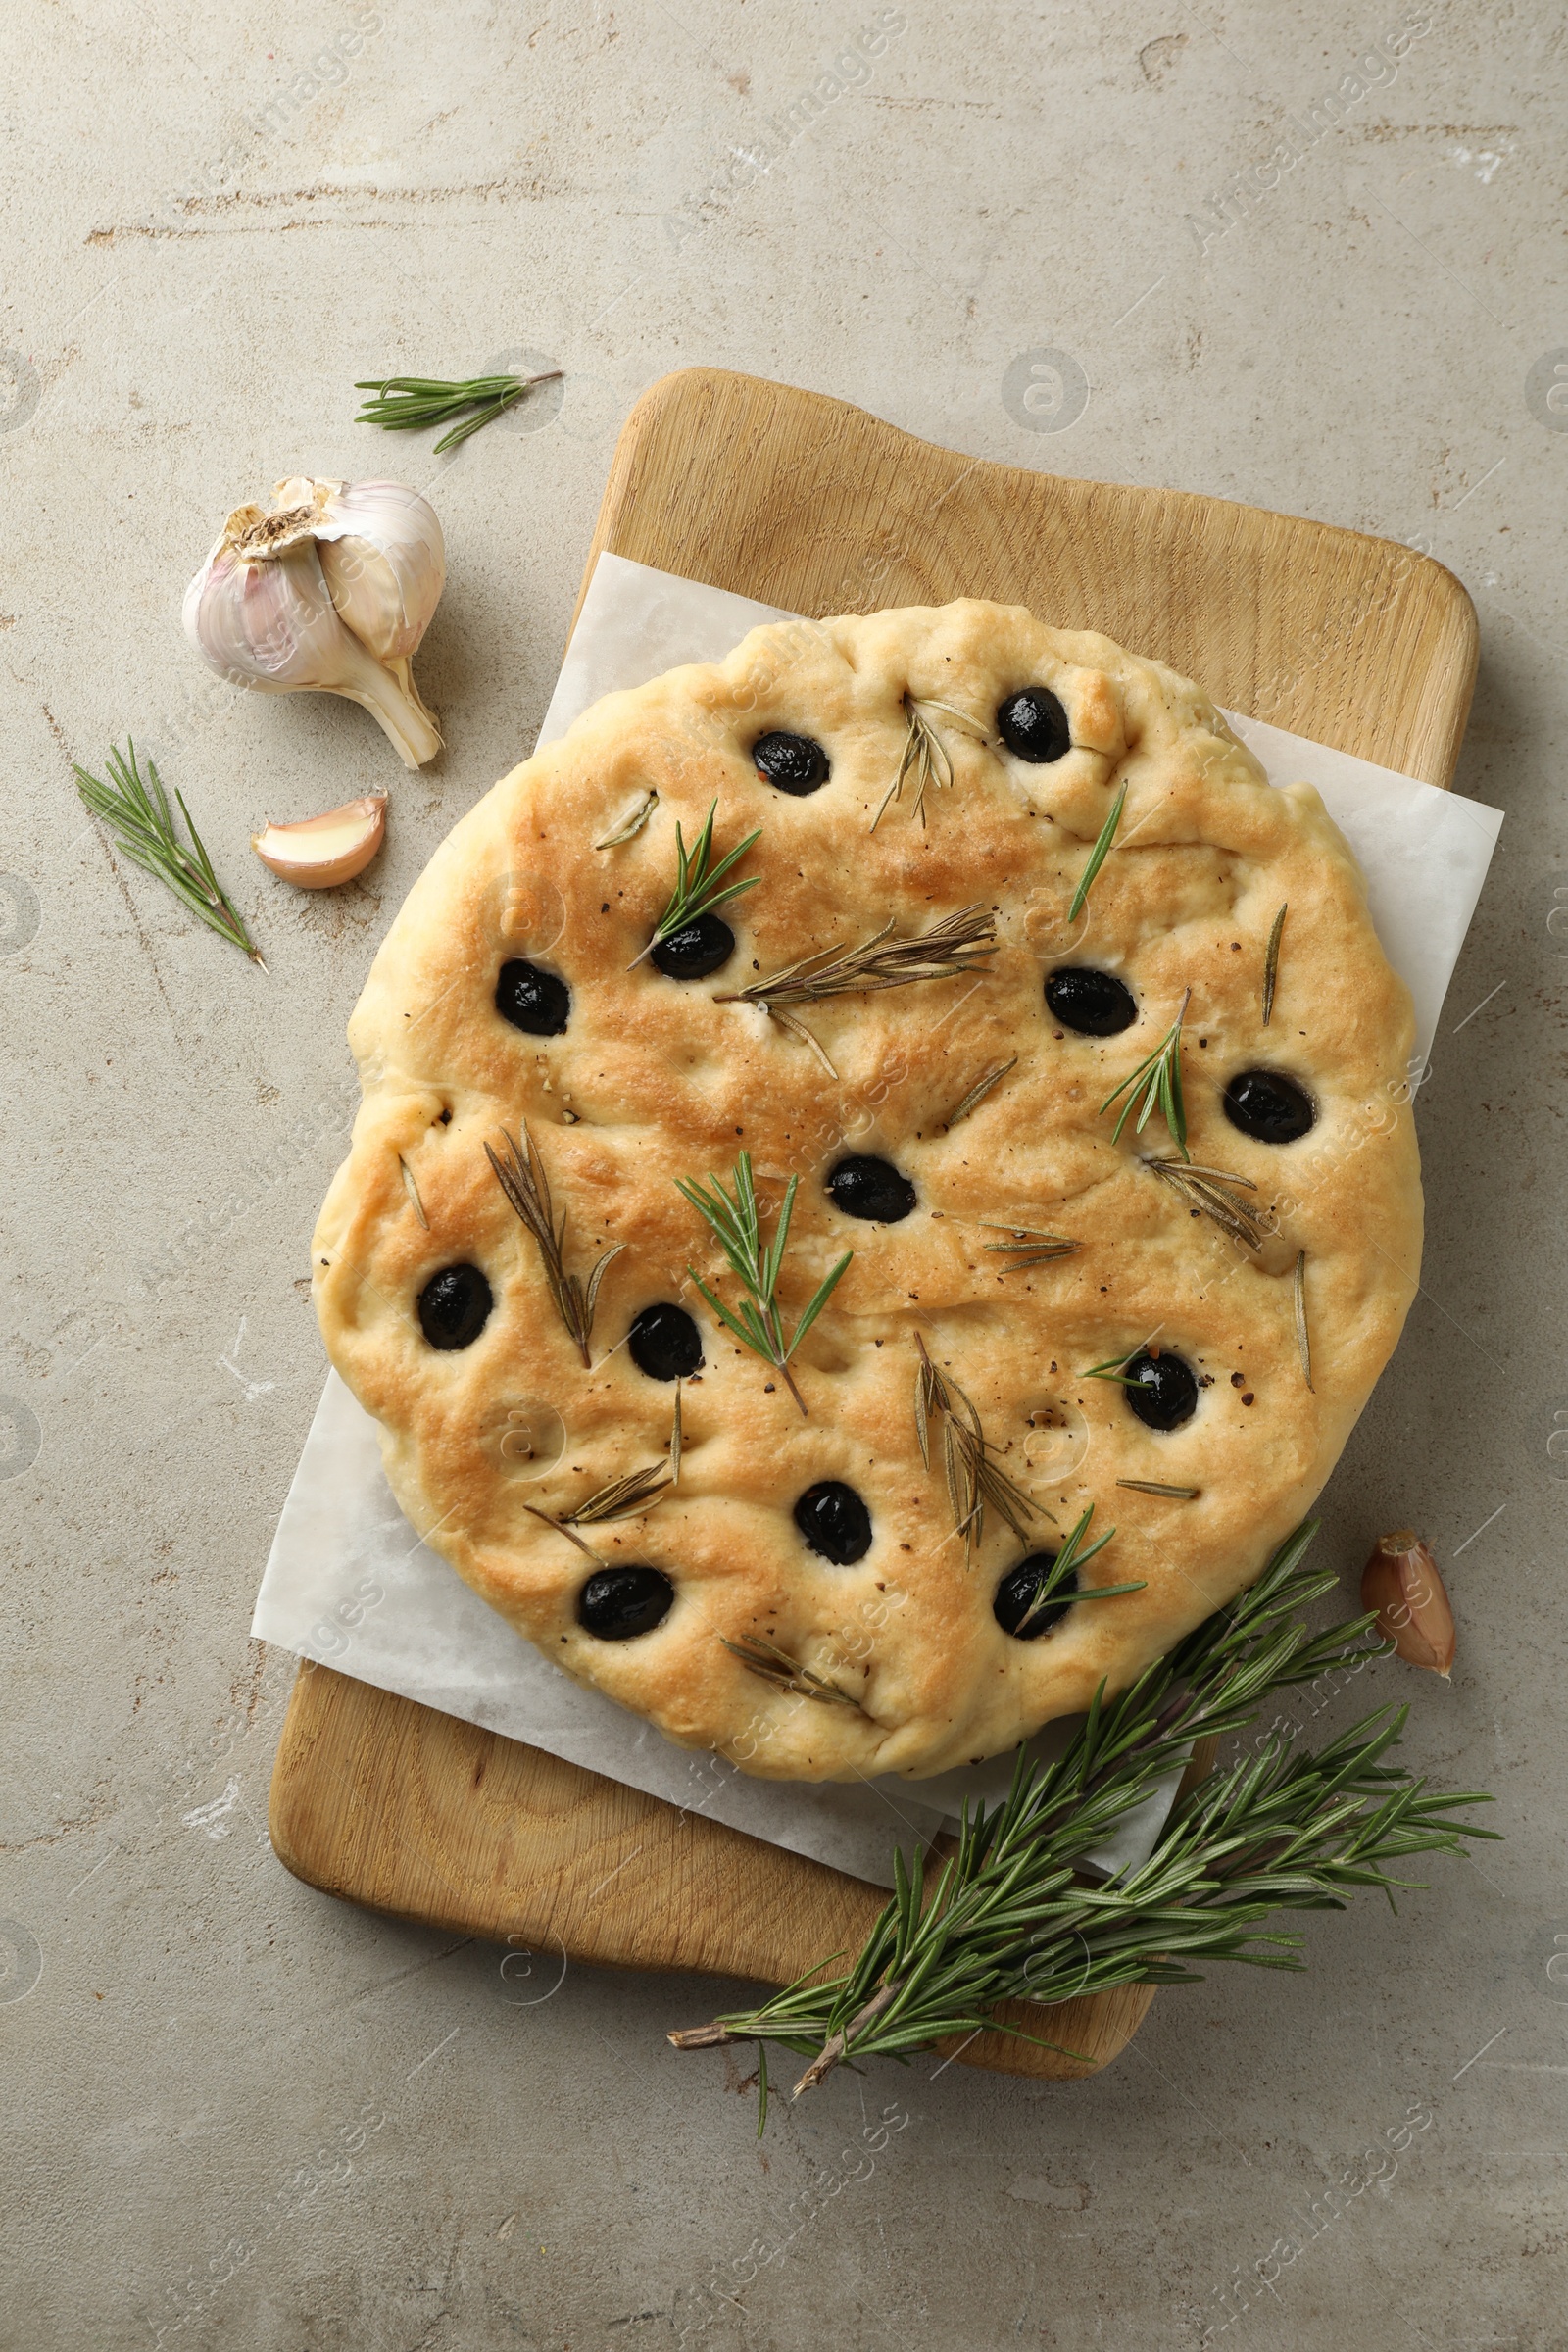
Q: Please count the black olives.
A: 13